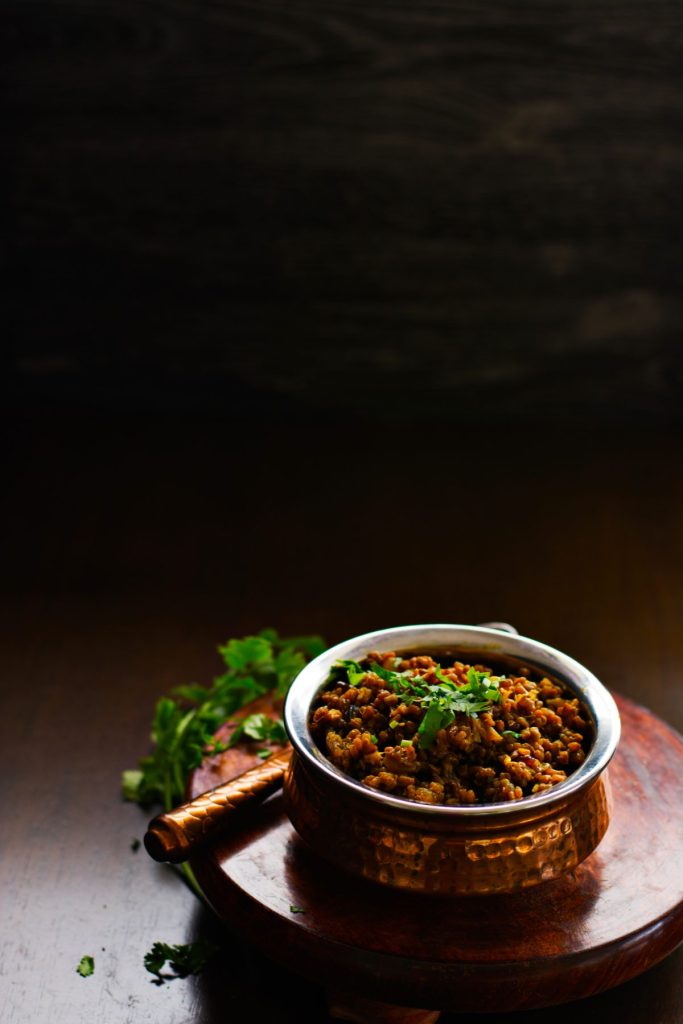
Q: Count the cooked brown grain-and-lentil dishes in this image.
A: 1